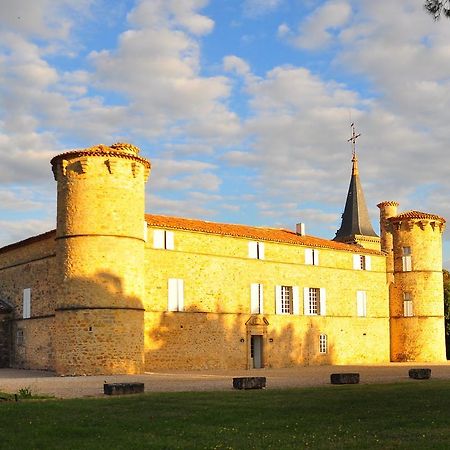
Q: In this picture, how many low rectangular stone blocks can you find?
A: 4